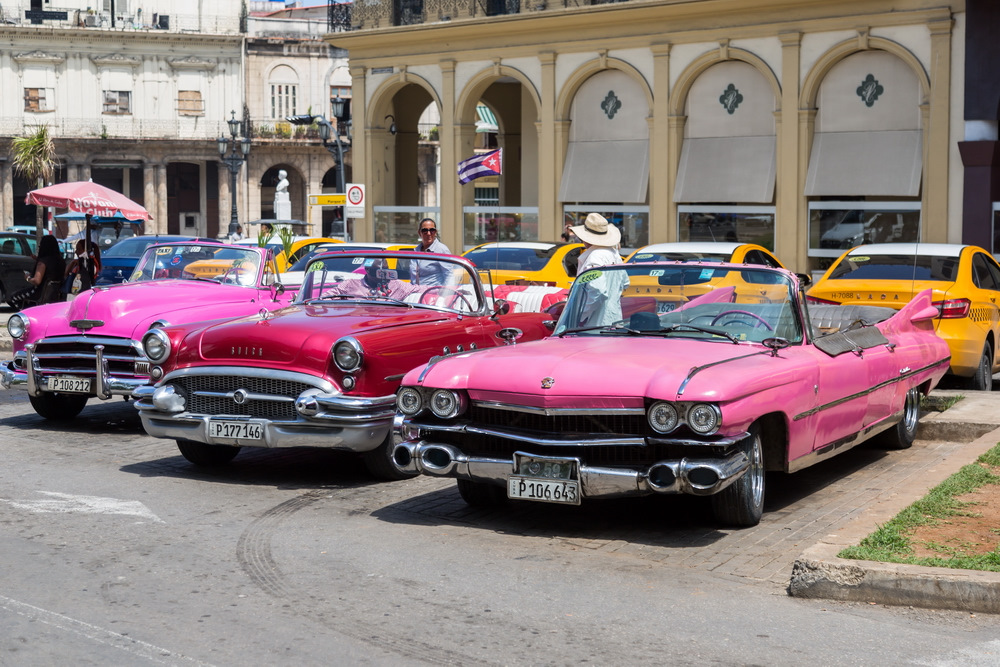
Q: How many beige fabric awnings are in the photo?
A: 3